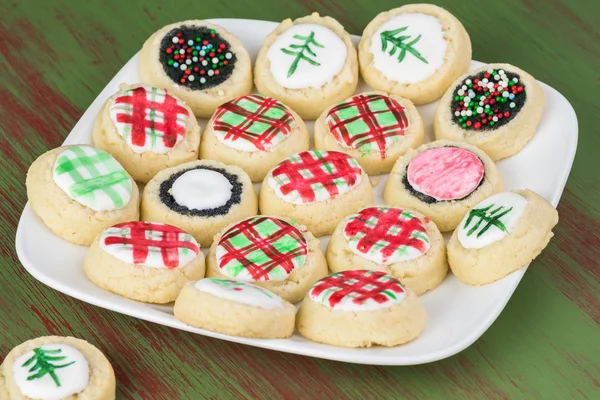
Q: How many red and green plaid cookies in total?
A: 8